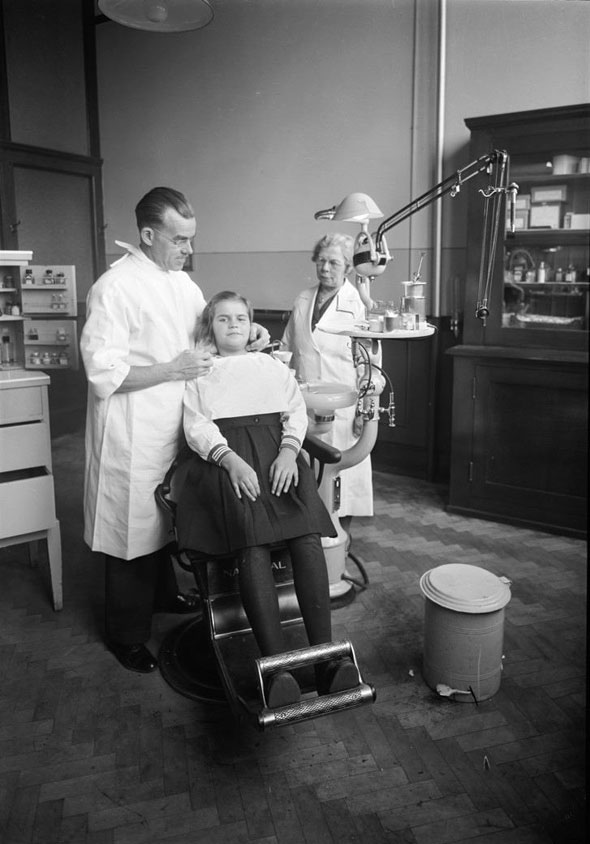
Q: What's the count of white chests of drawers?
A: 1